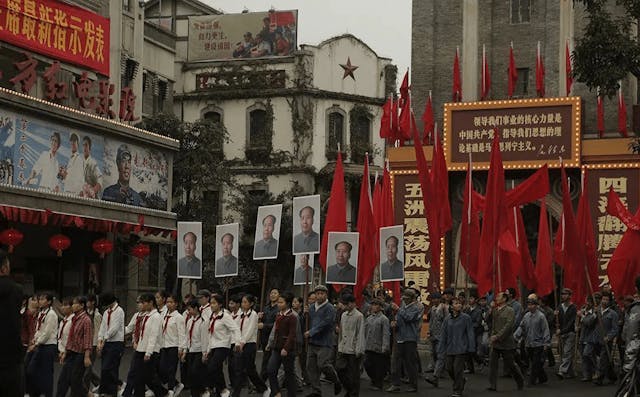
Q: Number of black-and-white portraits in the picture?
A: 7